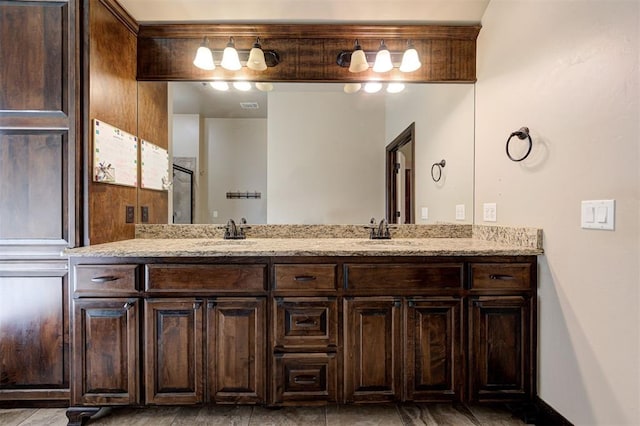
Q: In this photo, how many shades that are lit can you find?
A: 4